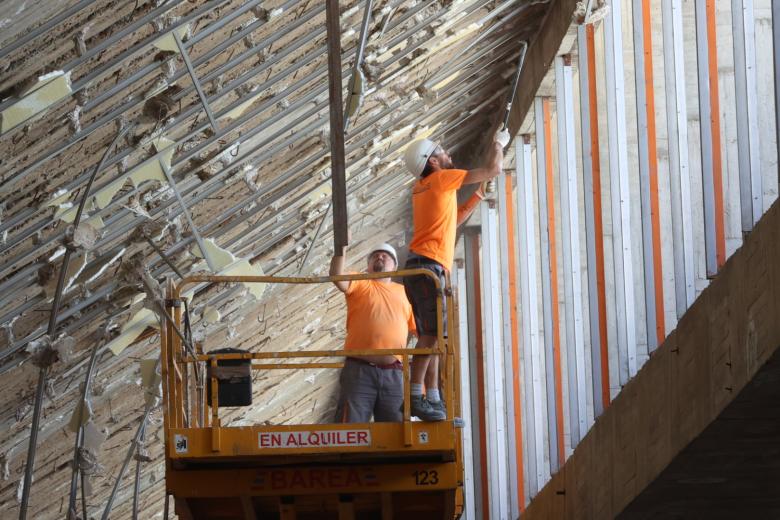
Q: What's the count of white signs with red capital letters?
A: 1